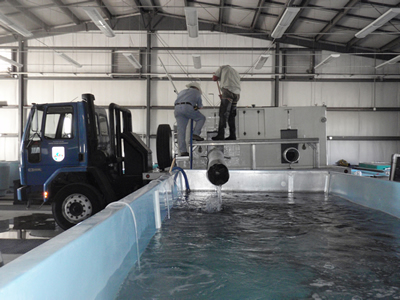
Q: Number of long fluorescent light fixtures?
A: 12